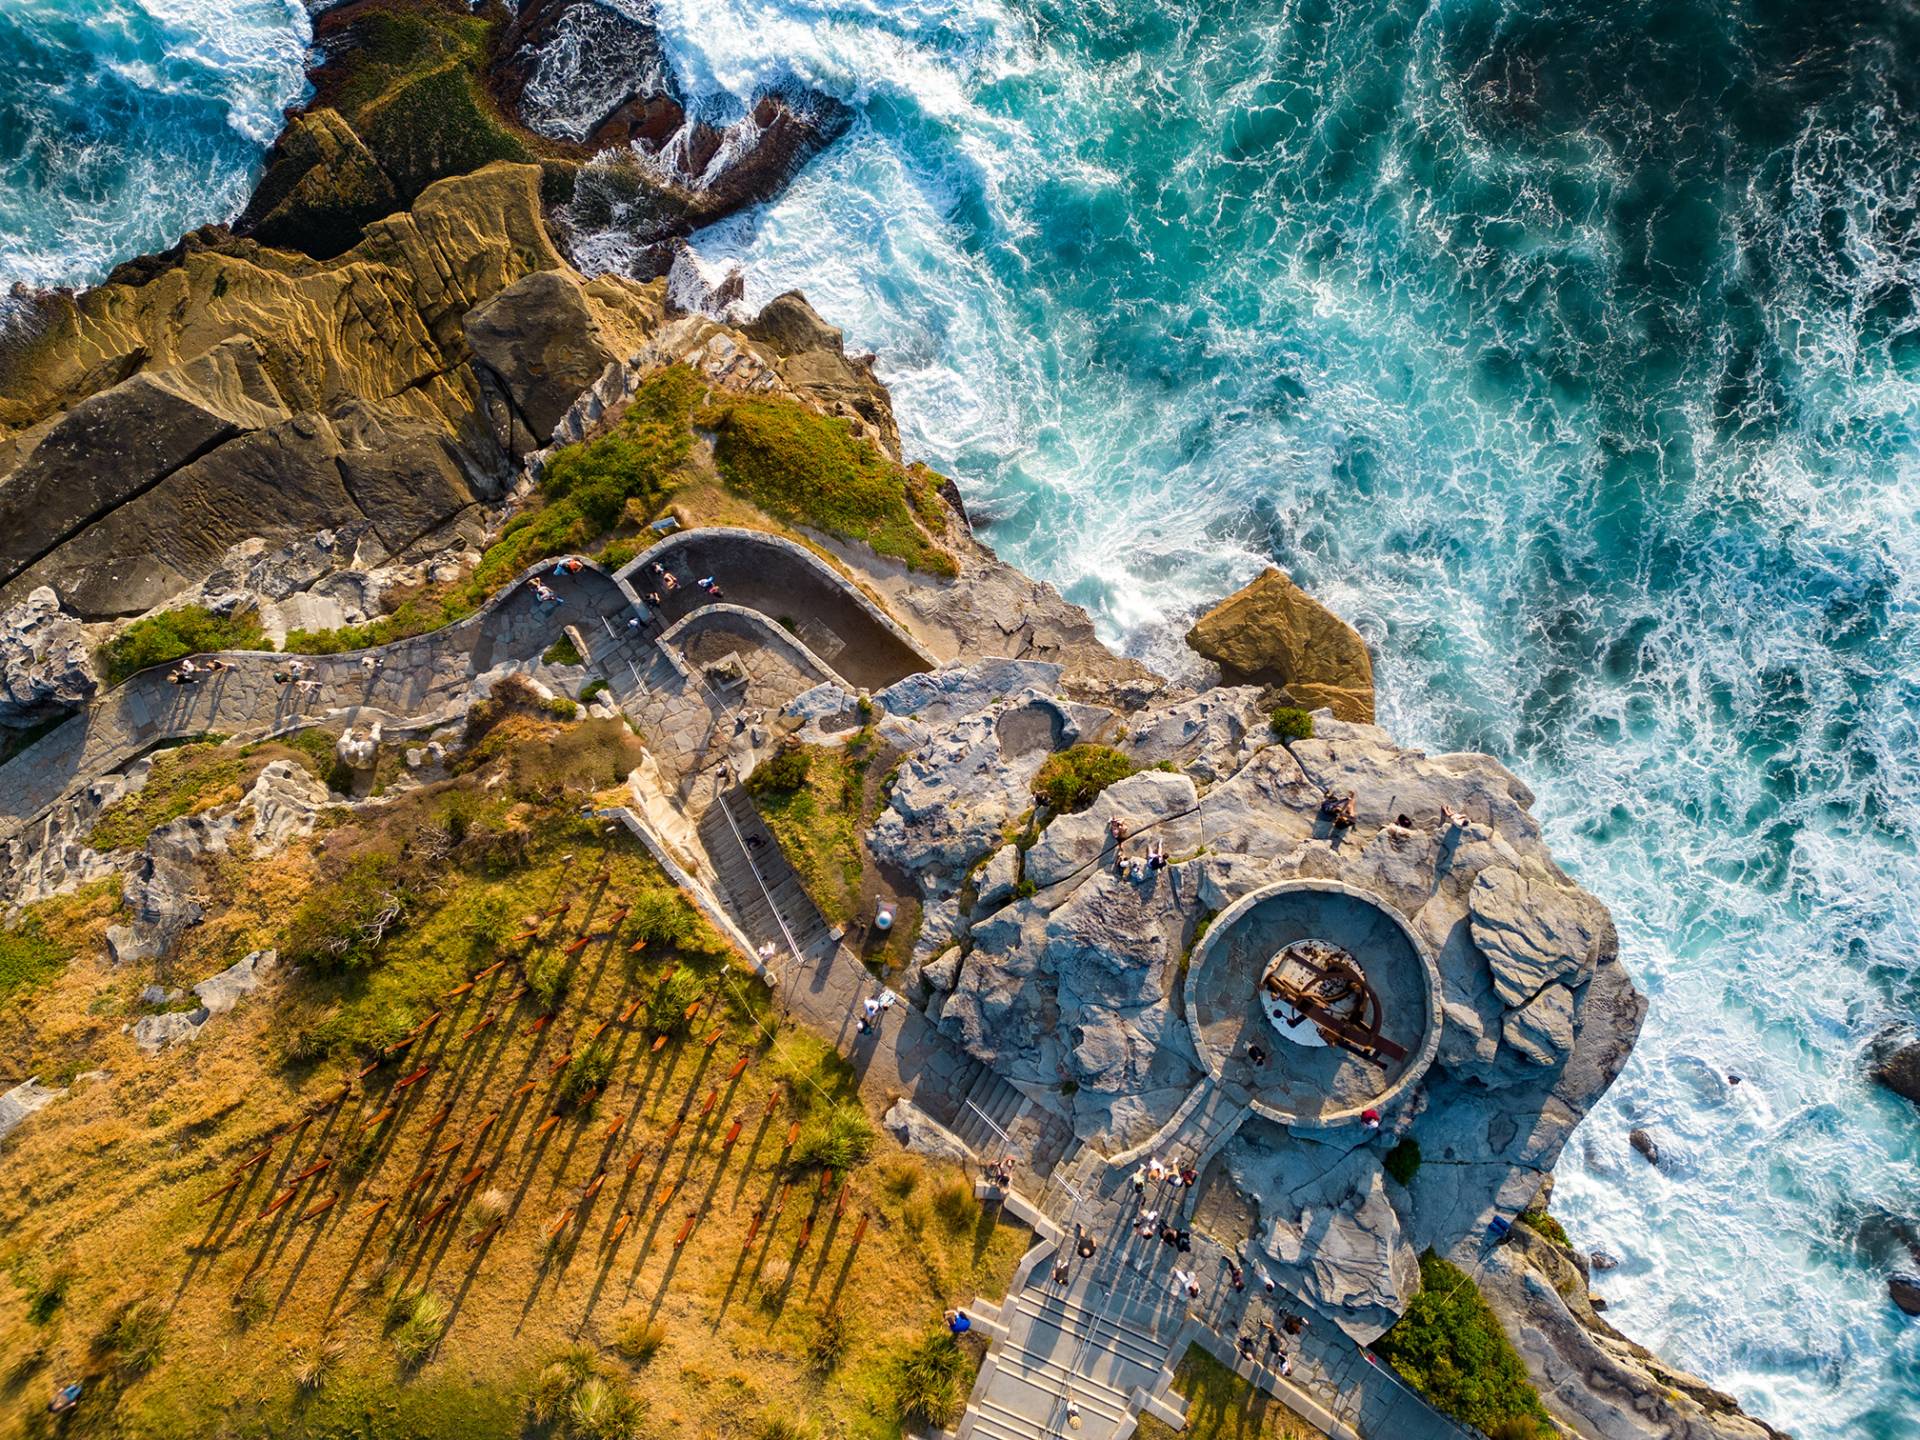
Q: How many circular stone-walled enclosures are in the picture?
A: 1